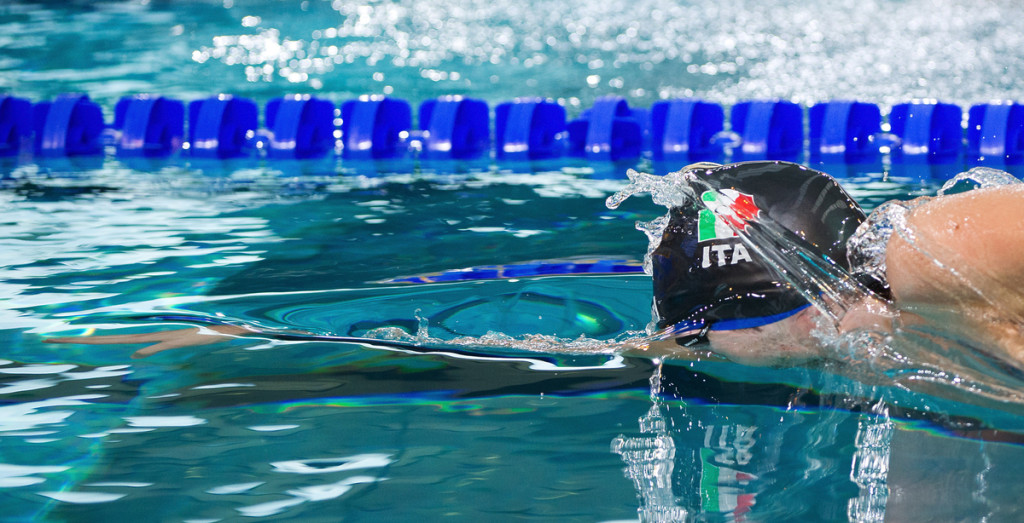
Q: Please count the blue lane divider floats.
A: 14